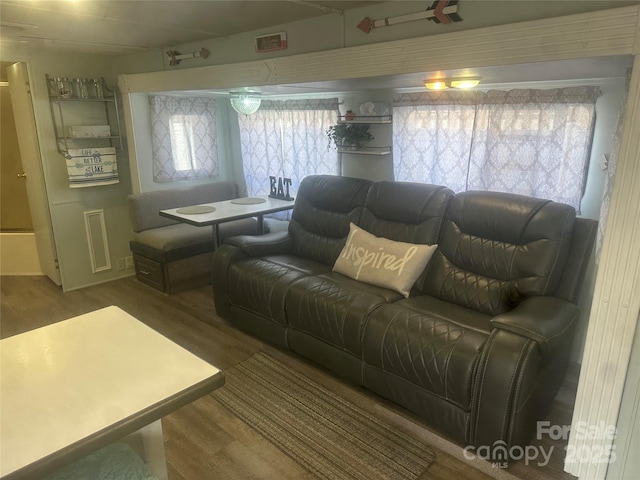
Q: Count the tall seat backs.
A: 3